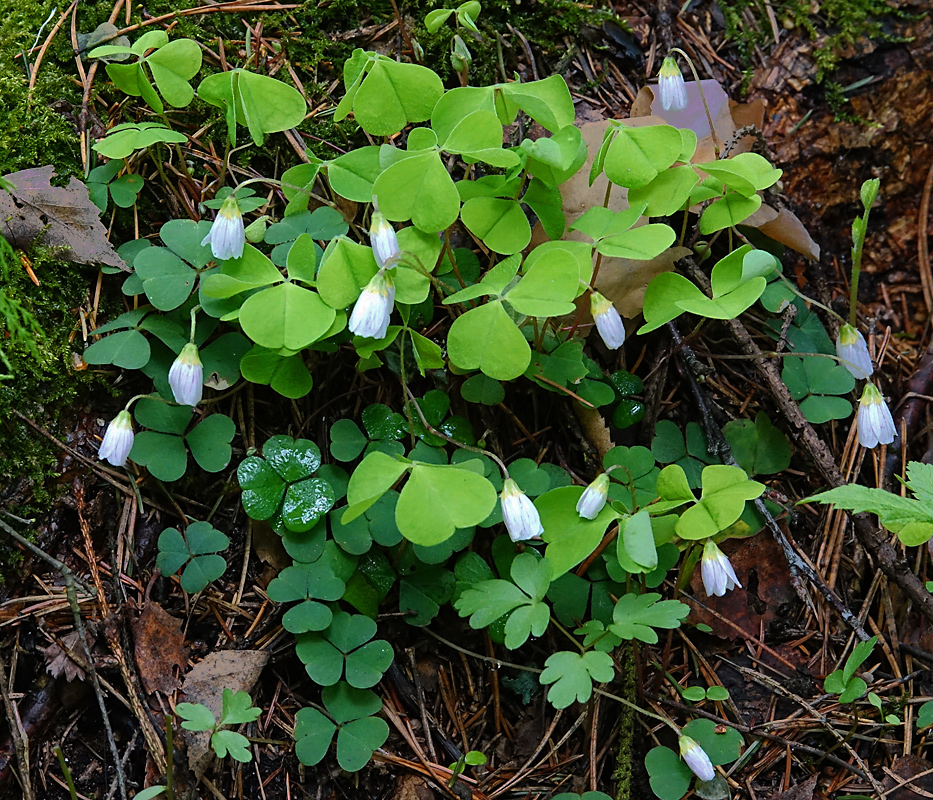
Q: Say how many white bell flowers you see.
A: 13